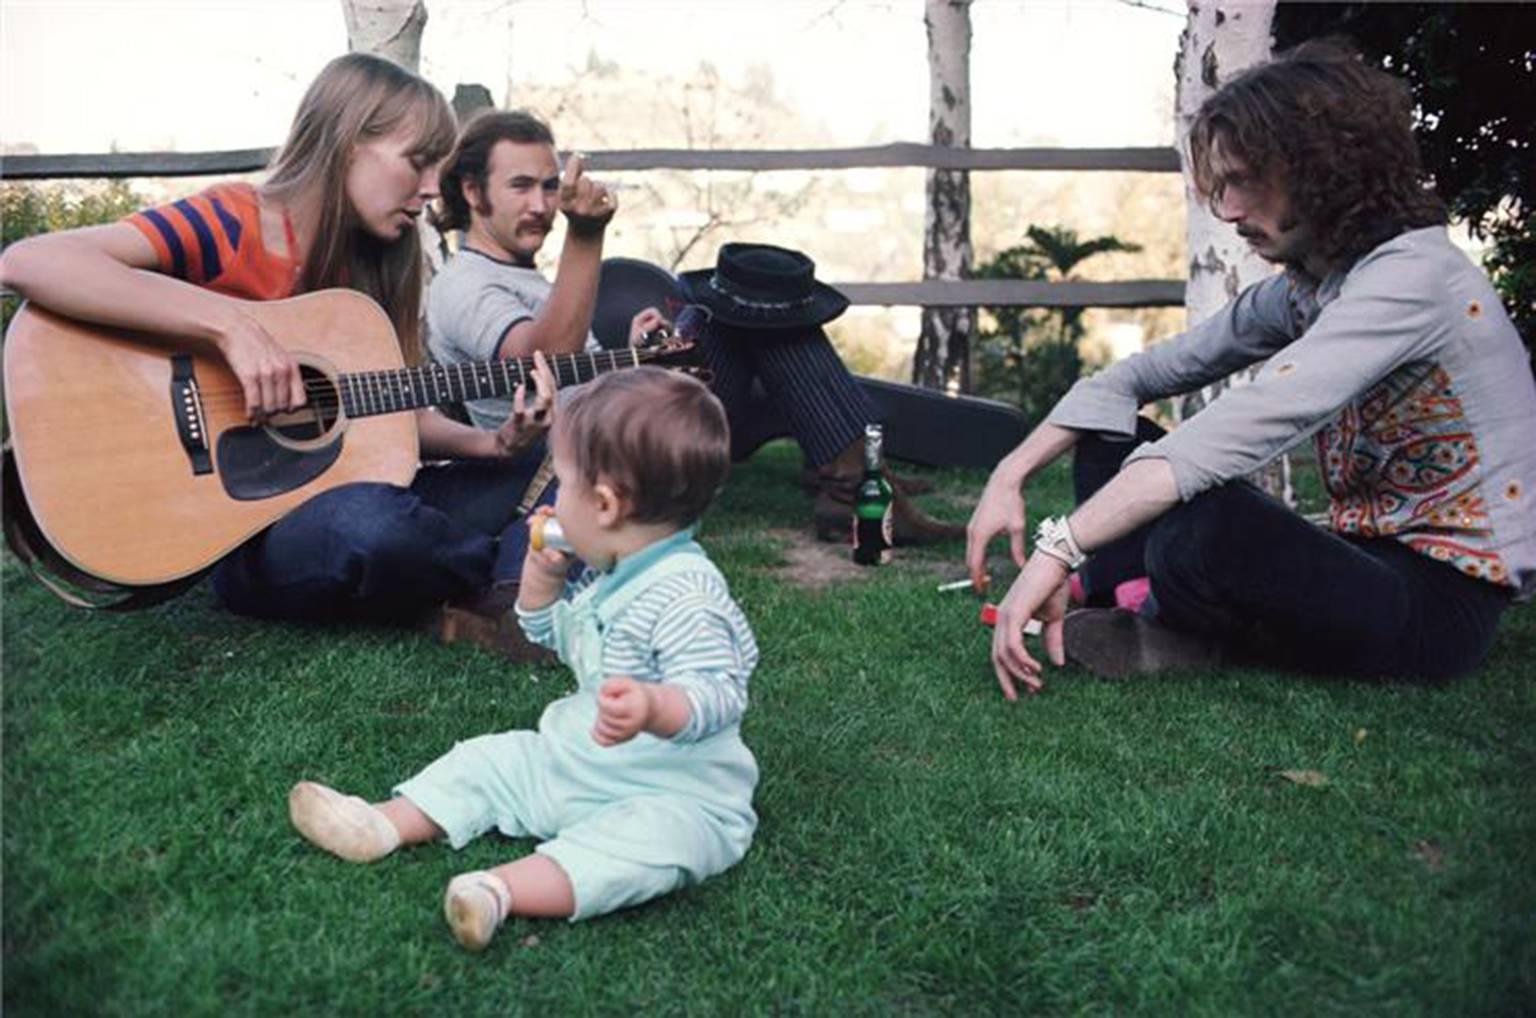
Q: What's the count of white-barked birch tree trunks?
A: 3